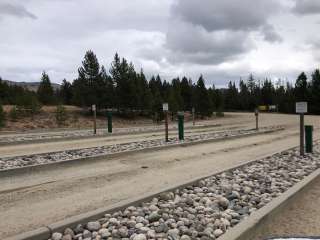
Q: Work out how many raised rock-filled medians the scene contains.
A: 3